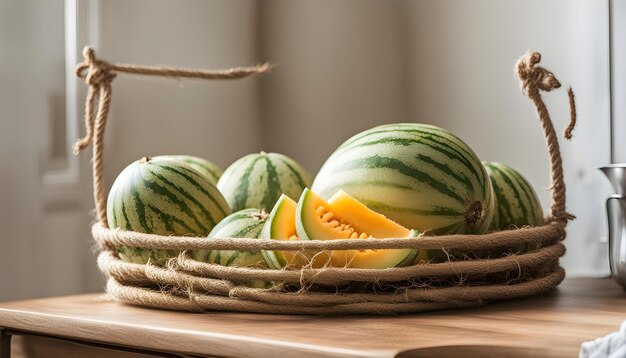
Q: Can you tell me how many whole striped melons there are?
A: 6